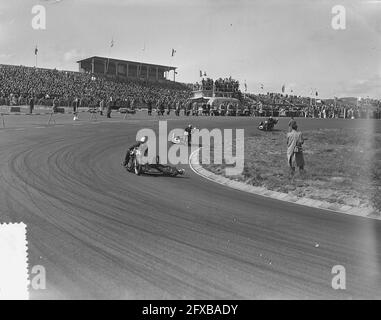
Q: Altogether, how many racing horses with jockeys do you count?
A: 0